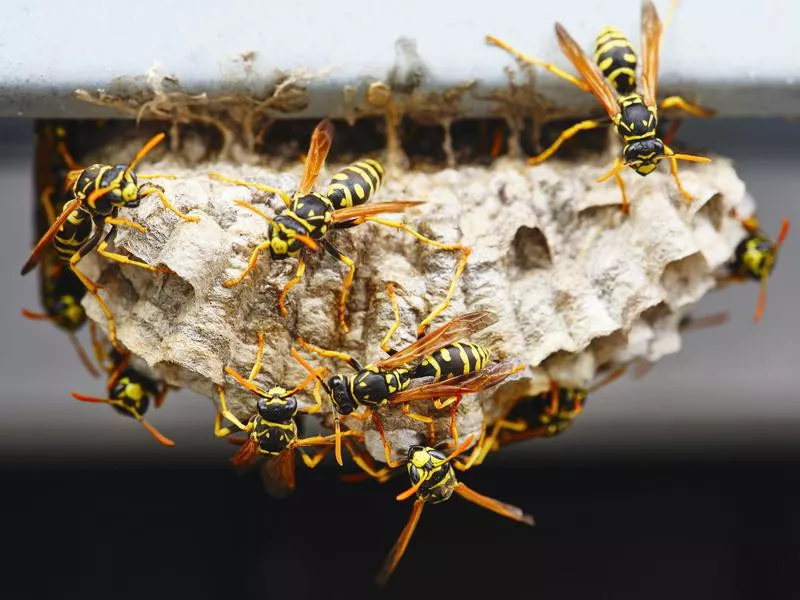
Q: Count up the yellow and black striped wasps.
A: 10